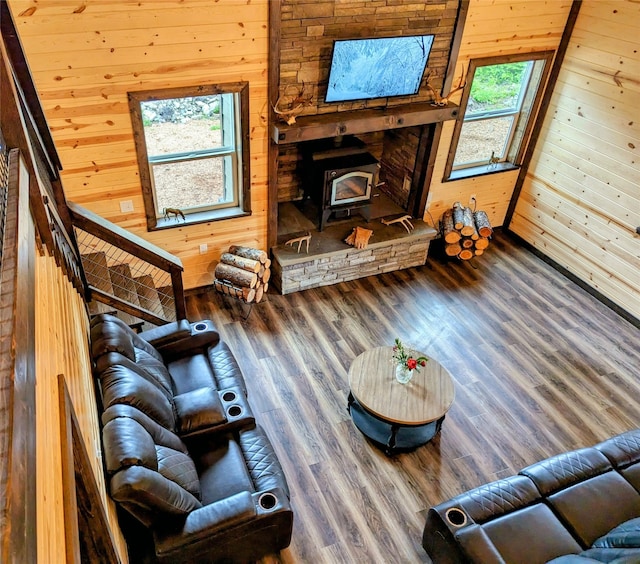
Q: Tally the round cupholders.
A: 5